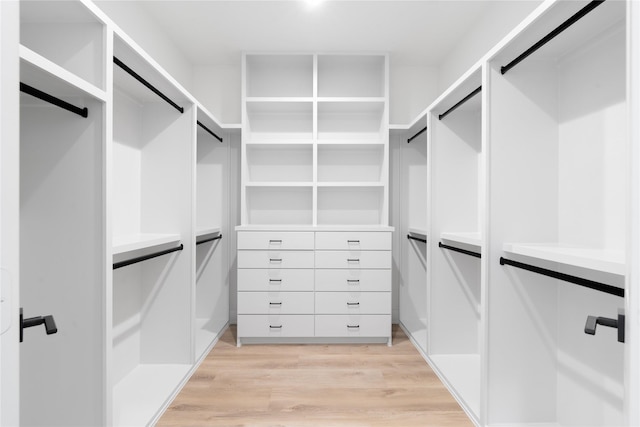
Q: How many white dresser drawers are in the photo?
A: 10